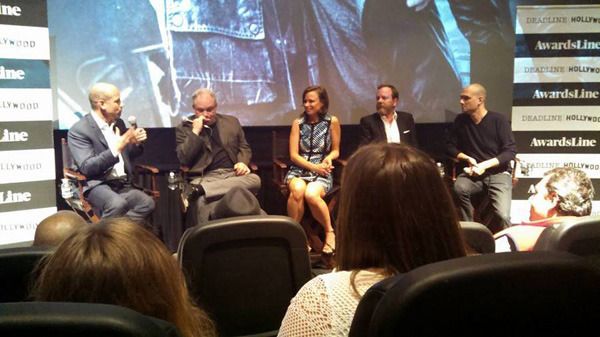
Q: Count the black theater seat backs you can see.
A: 6